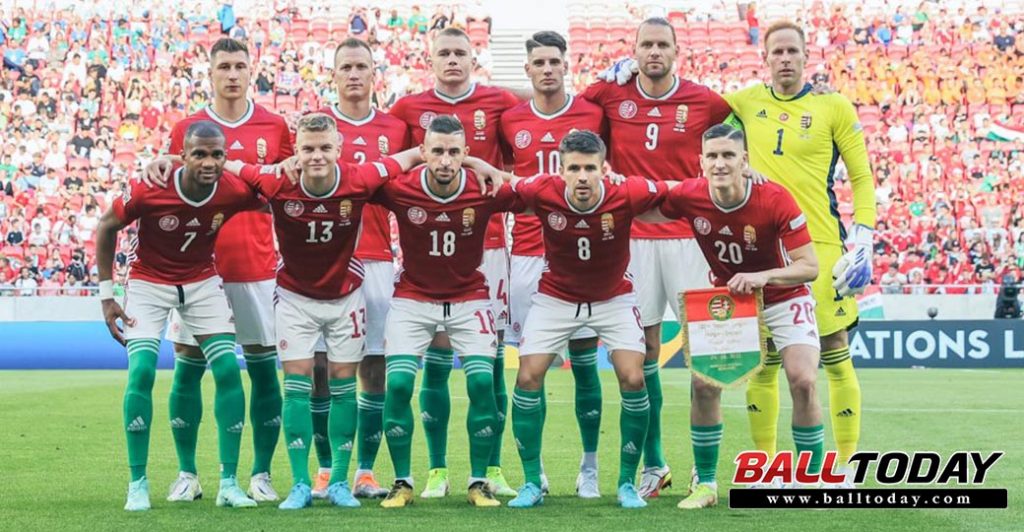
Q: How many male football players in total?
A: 11